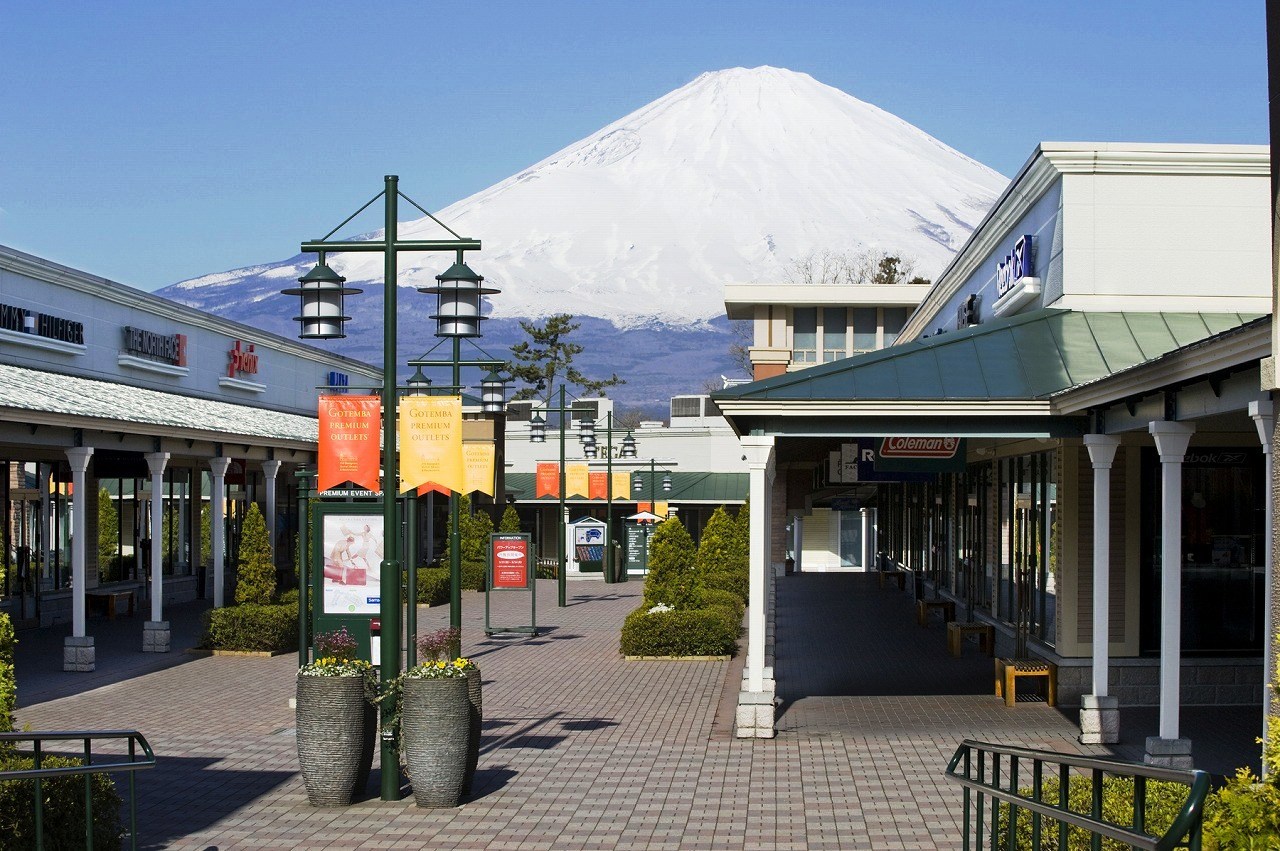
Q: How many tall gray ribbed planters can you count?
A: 4